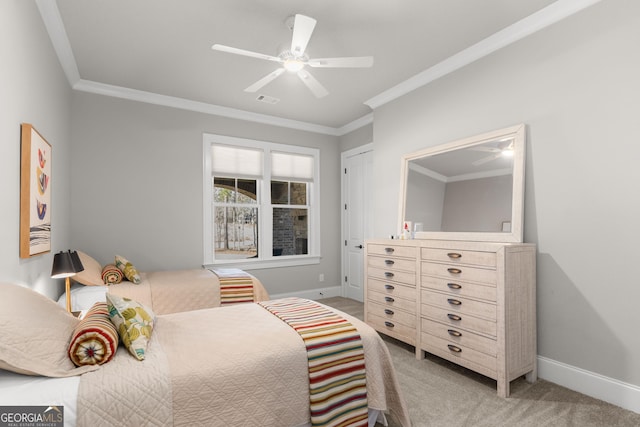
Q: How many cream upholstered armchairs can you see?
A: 0